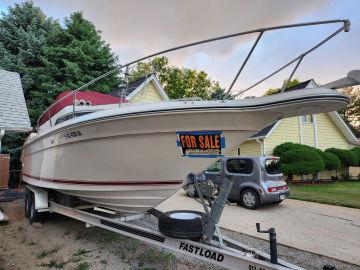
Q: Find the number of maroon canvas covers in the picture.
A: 1